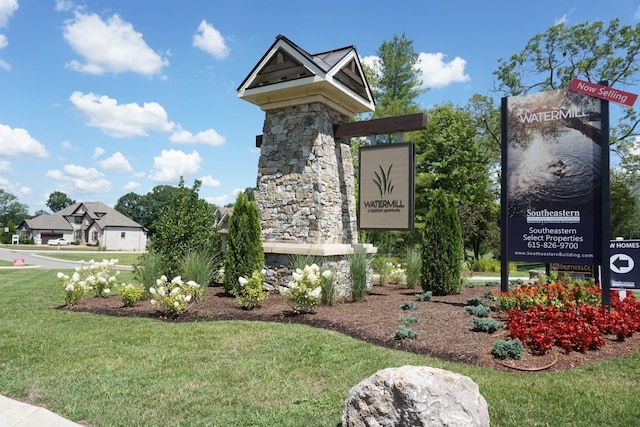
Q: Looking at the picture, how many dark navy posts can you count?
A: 2